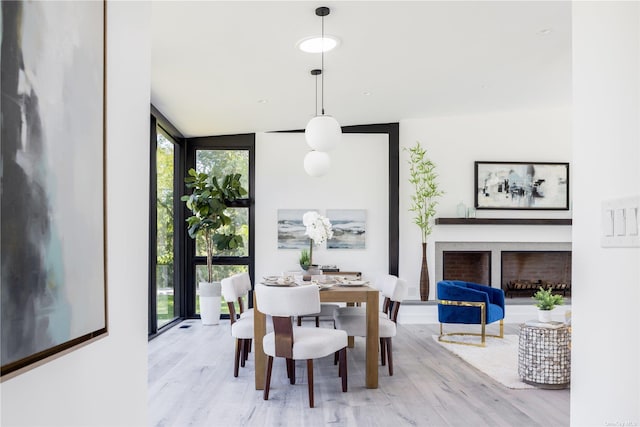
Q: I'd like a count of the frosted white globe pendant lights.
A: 2